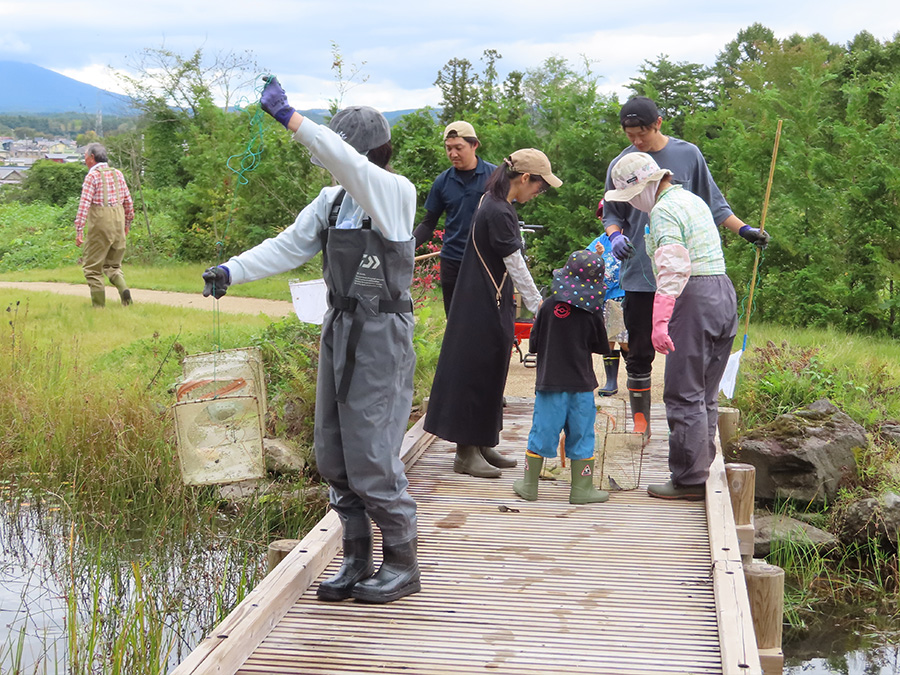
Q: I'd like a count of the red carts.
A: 1